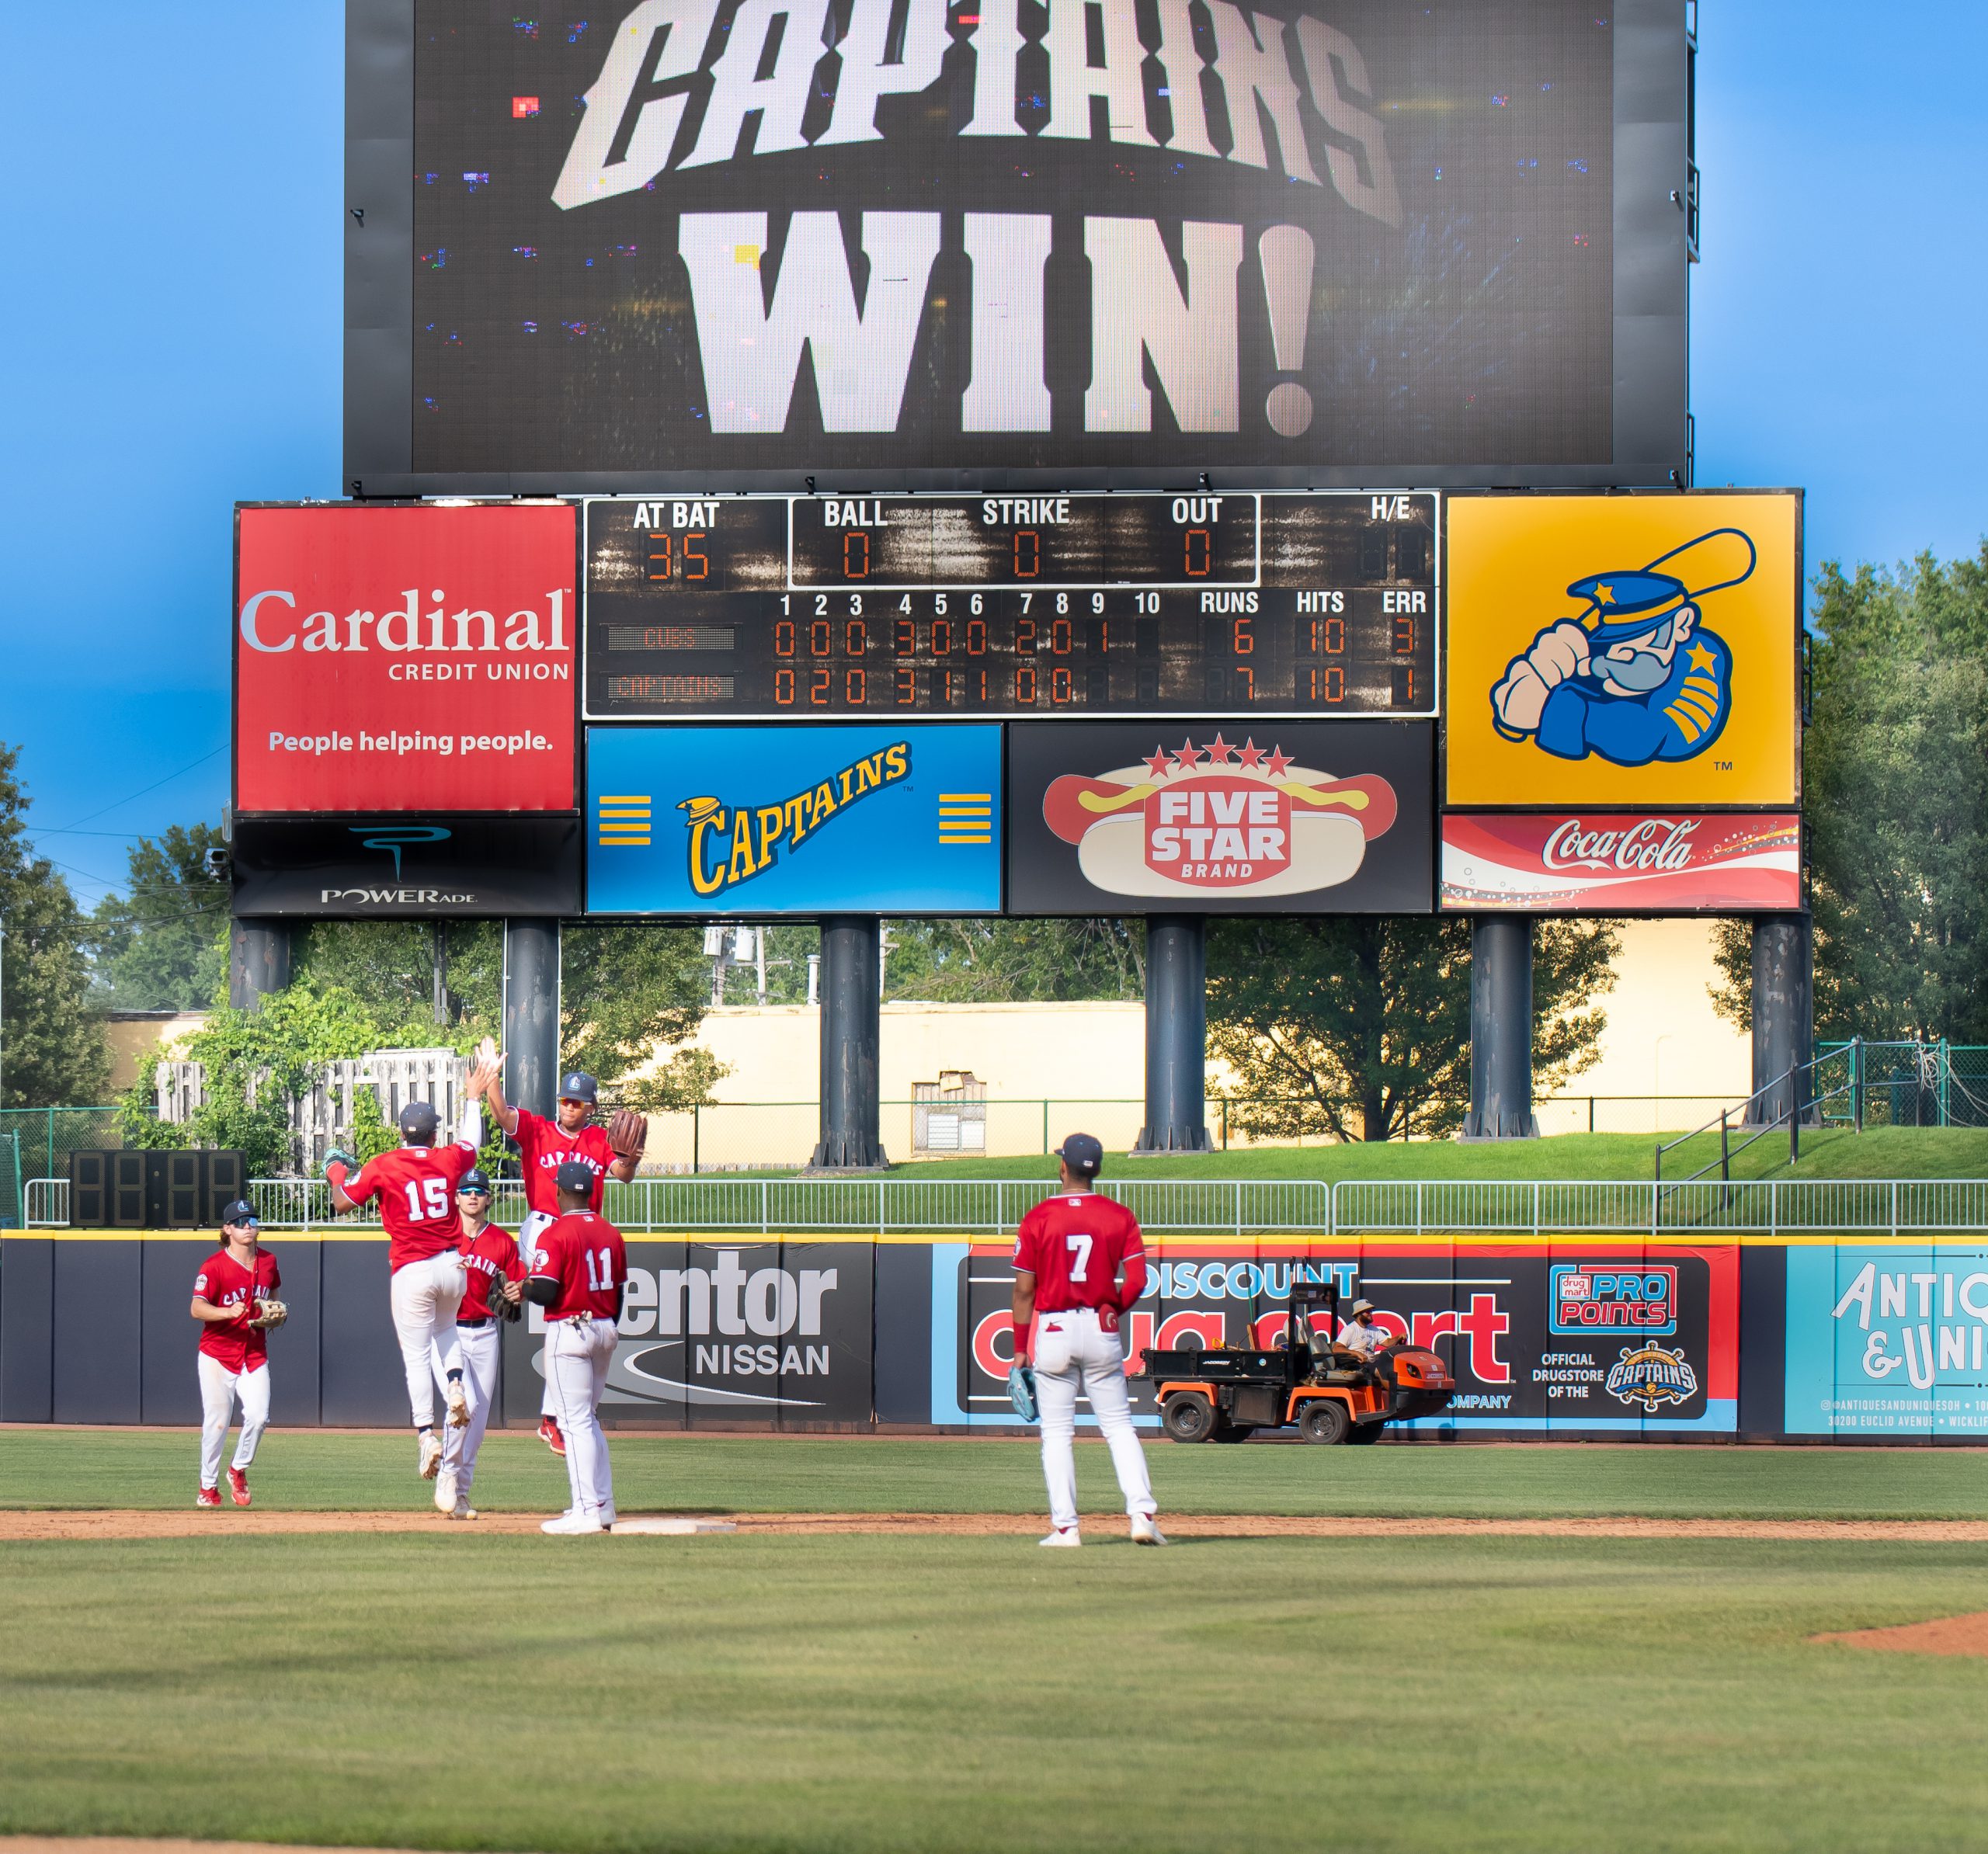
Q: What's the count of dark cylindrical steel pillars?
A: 6